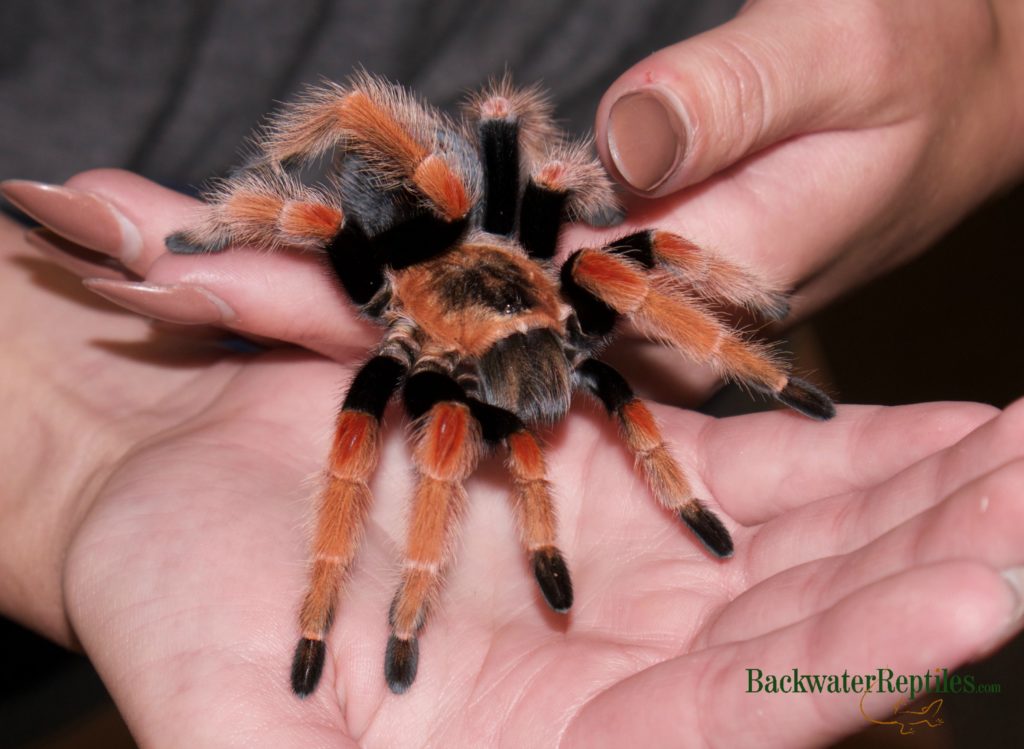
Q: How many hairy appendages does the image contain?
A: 10